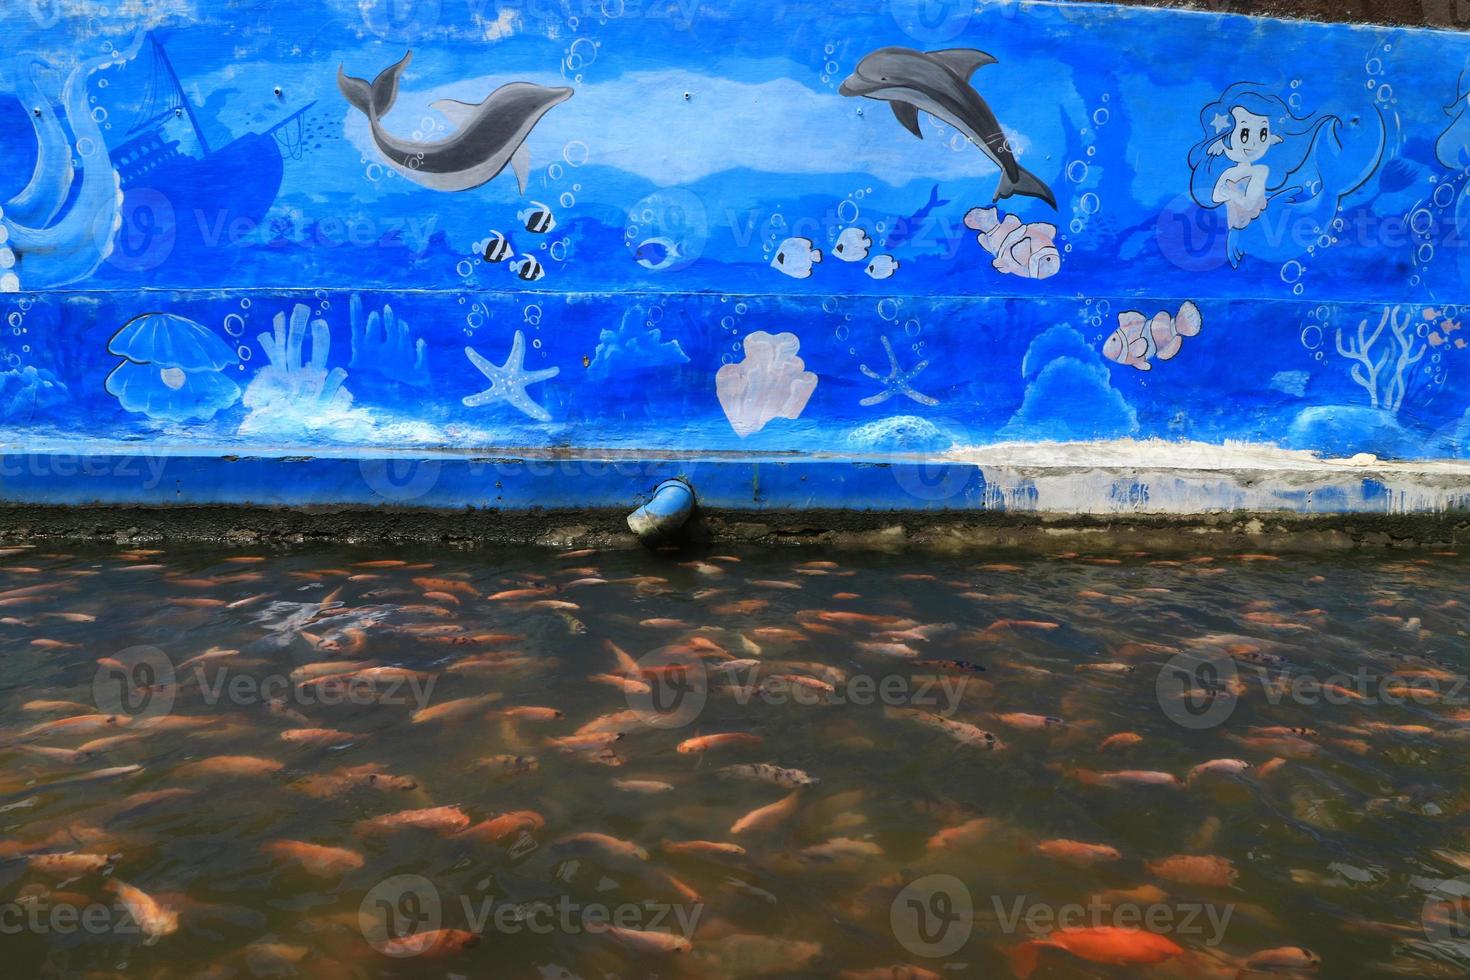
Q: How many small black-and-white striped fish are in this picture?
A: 3